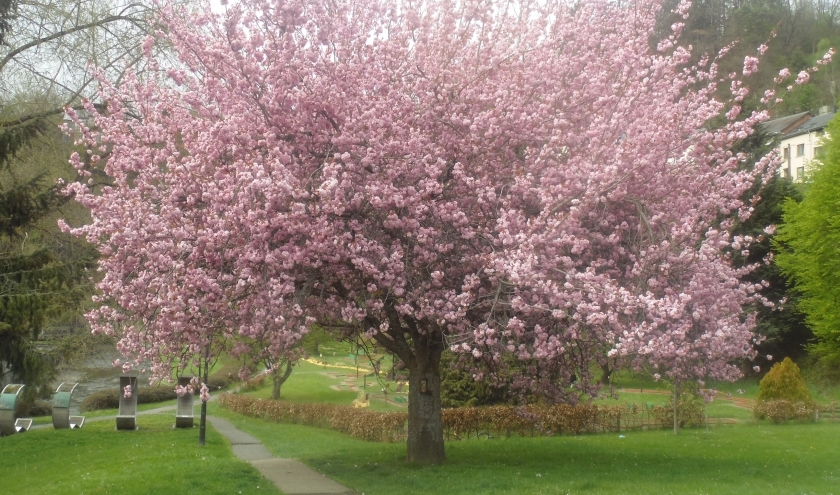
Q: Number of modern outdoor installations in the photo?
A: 4